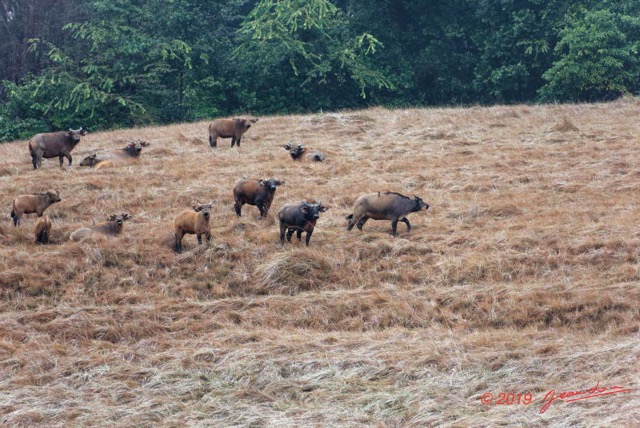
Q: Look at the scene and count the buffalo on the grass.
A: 12